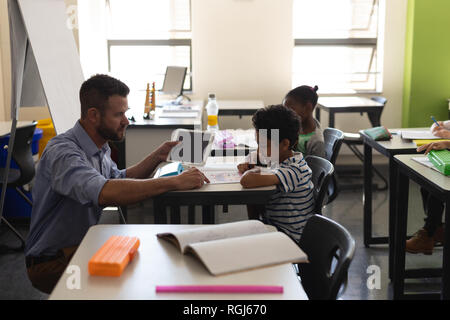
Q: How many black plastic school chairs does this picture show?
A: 5